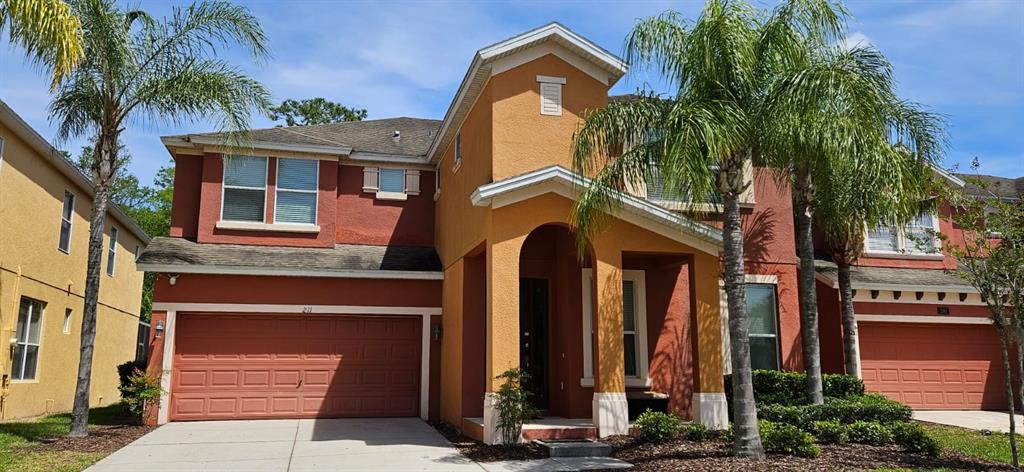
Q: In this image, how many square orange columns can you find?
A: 3